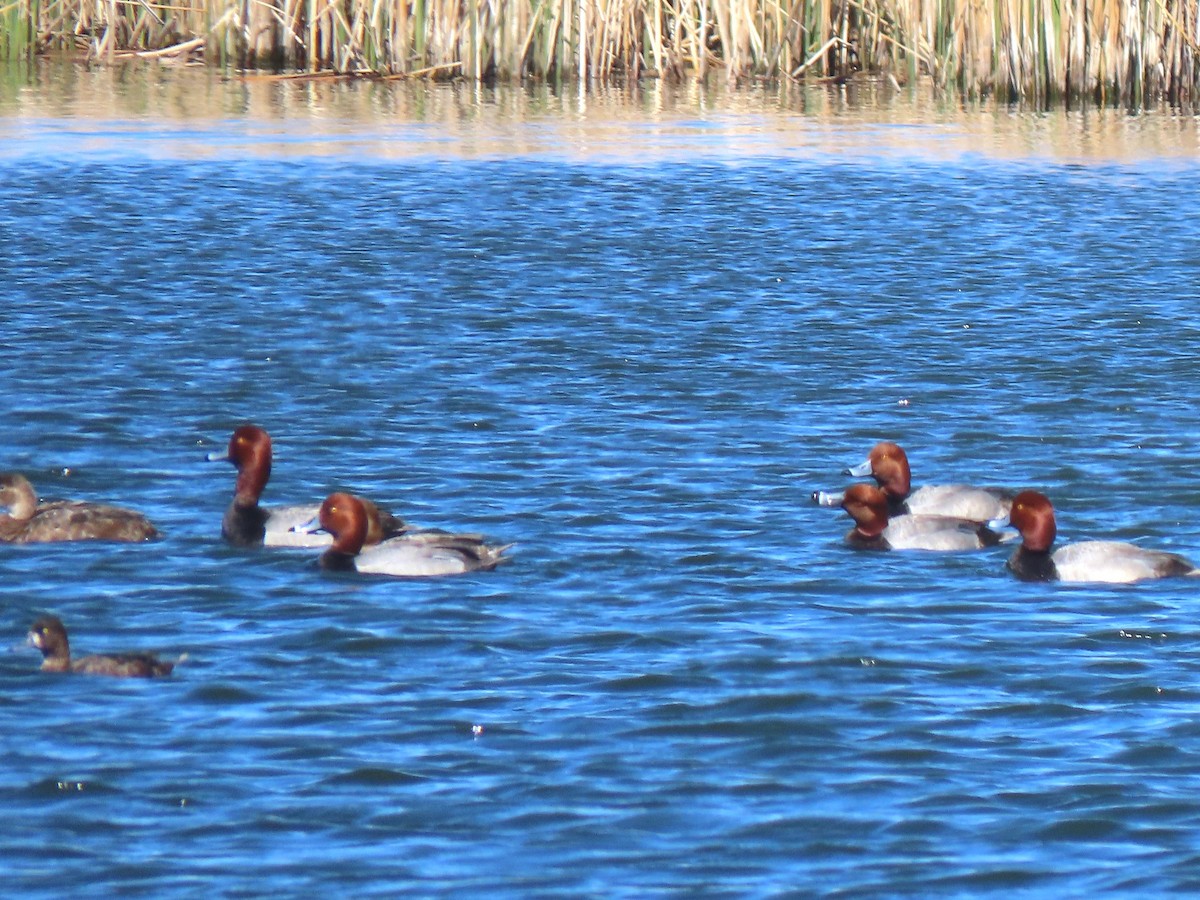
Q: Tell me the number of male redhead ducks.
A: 5